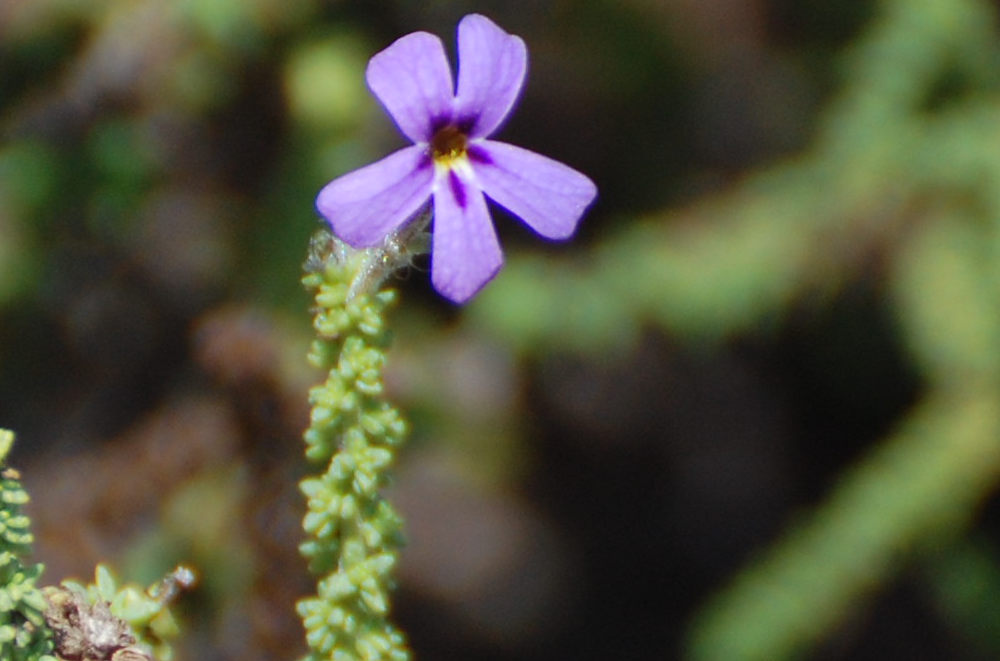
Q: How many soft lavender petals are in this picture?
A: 5